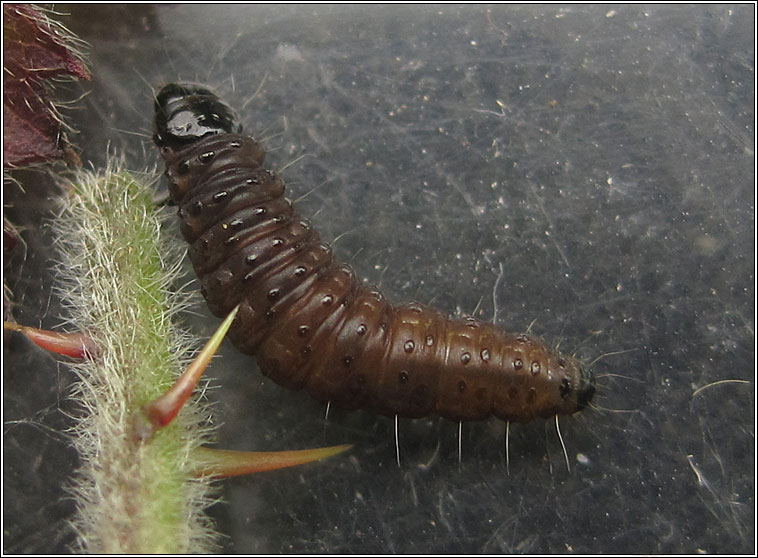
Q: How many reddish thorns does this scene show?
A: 3